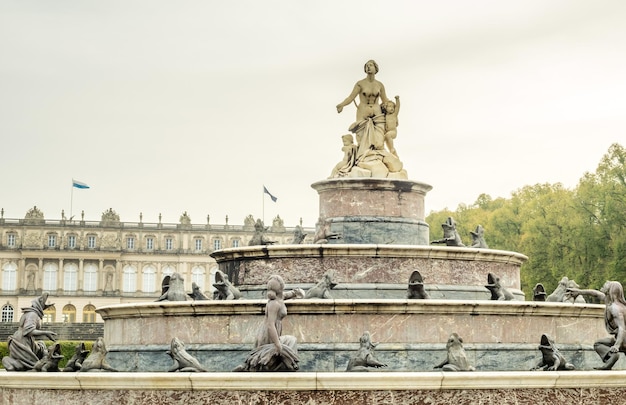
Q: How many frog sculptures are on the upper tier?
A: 5